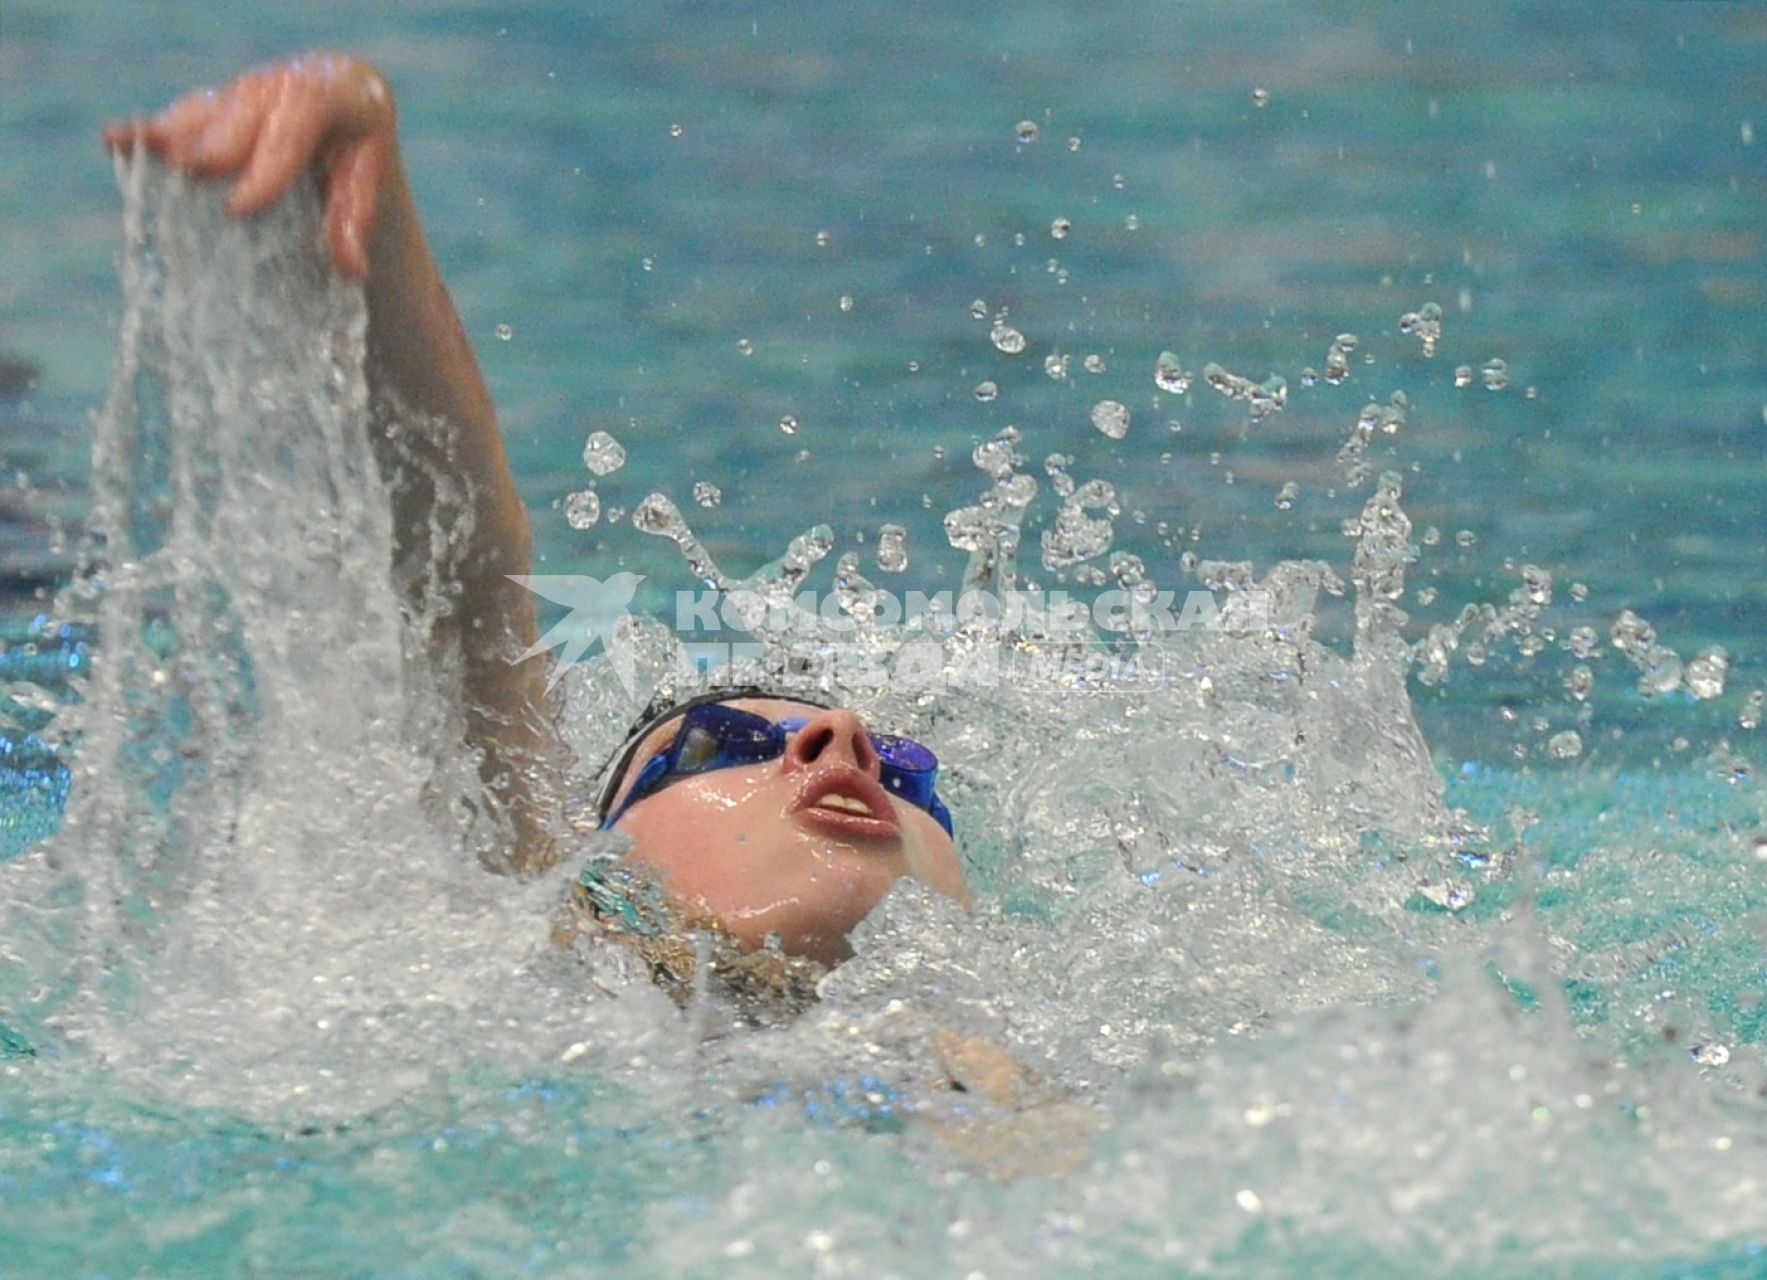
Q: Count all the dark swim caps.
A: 1